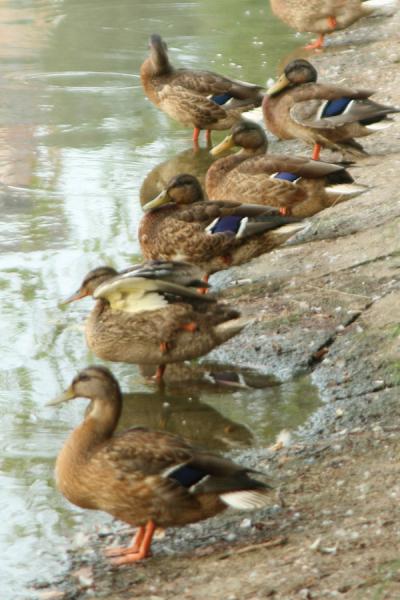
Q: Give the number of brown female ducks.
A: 7